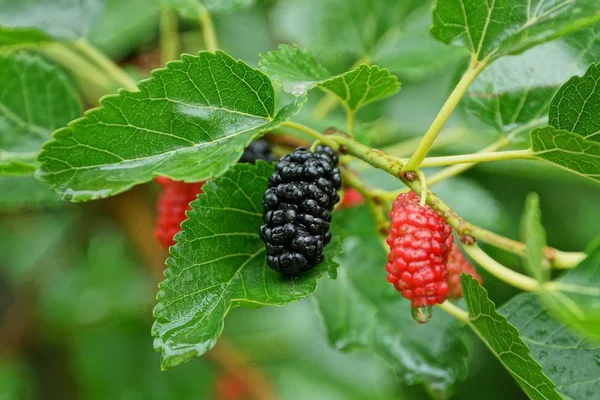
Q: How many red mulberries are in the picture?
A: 4